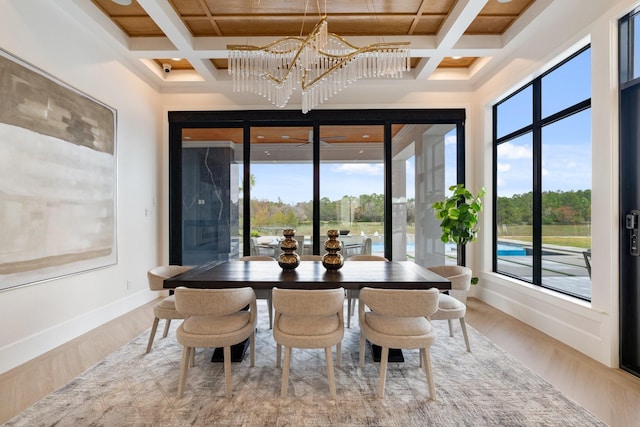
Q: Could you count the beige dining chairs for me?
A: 8